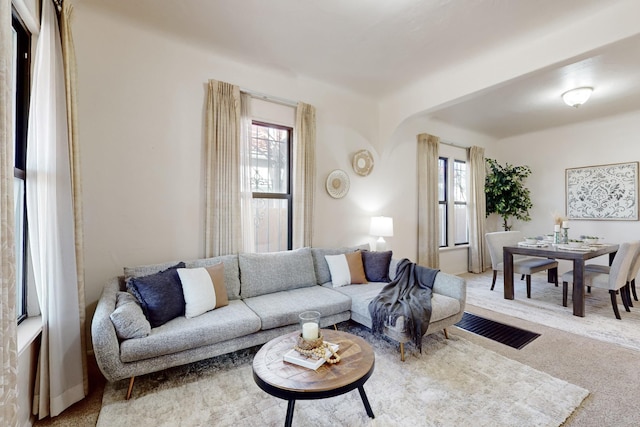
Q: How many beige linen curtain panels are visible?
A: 6